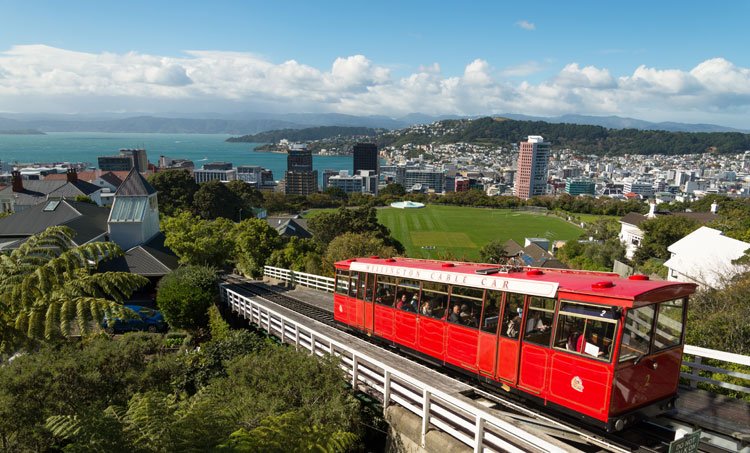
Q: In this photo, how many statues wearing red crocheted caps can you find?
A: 0